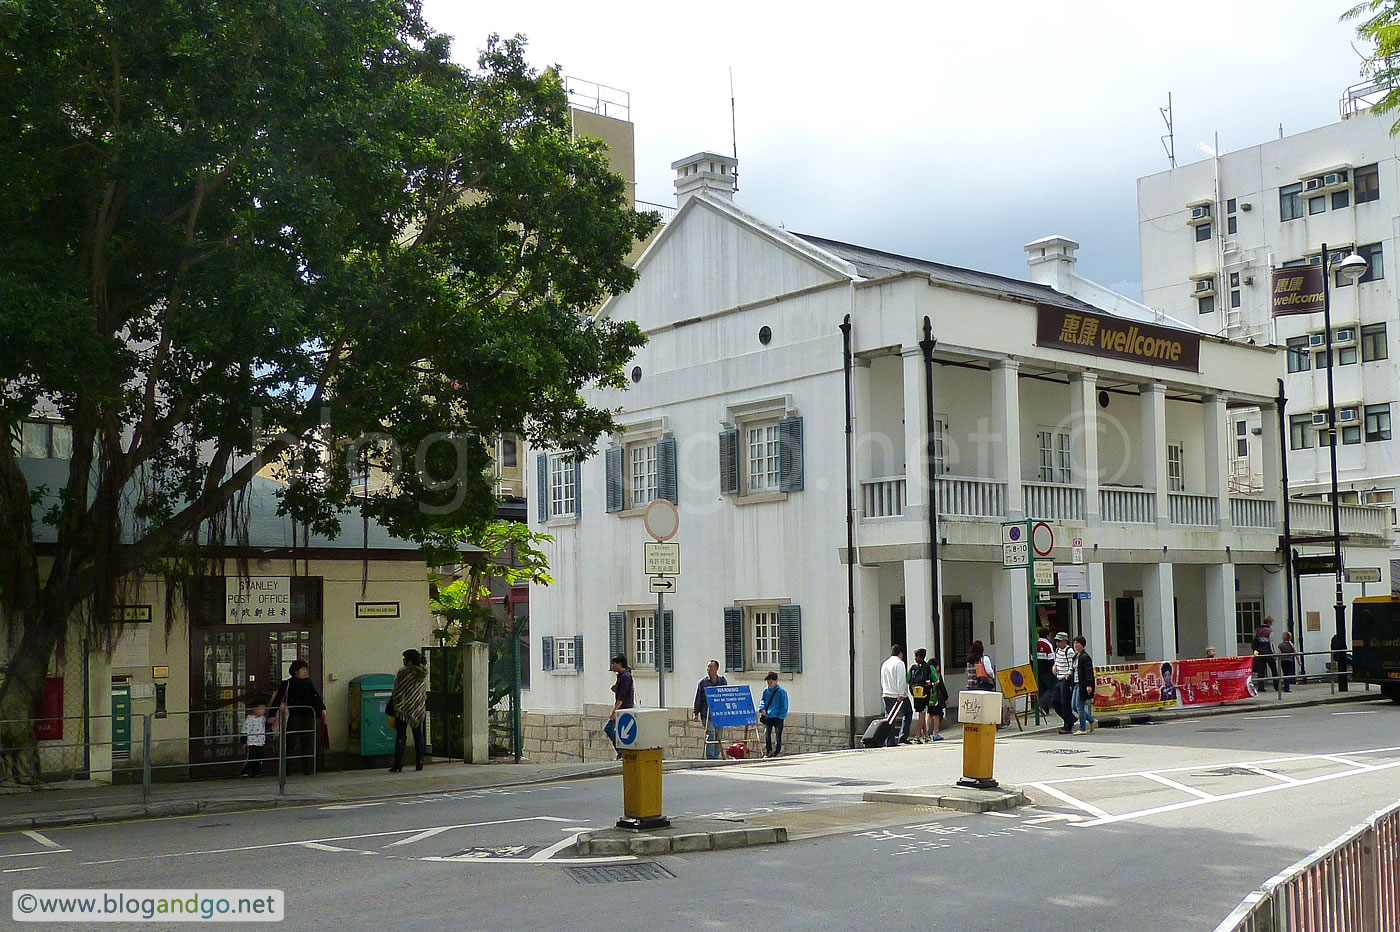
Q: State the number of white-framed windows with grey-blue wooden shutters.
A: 6